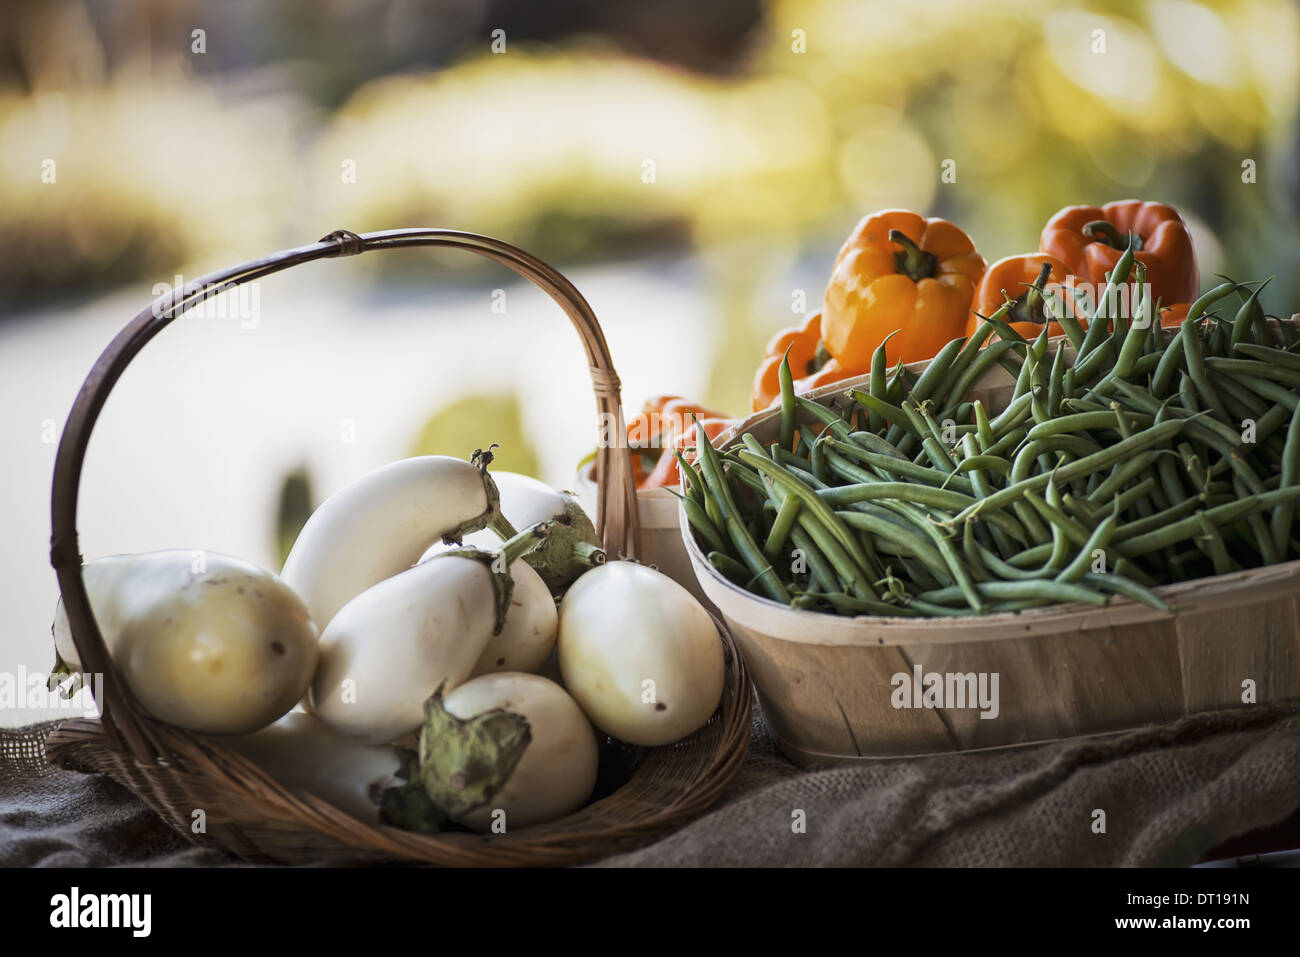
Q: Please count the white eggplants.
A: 8